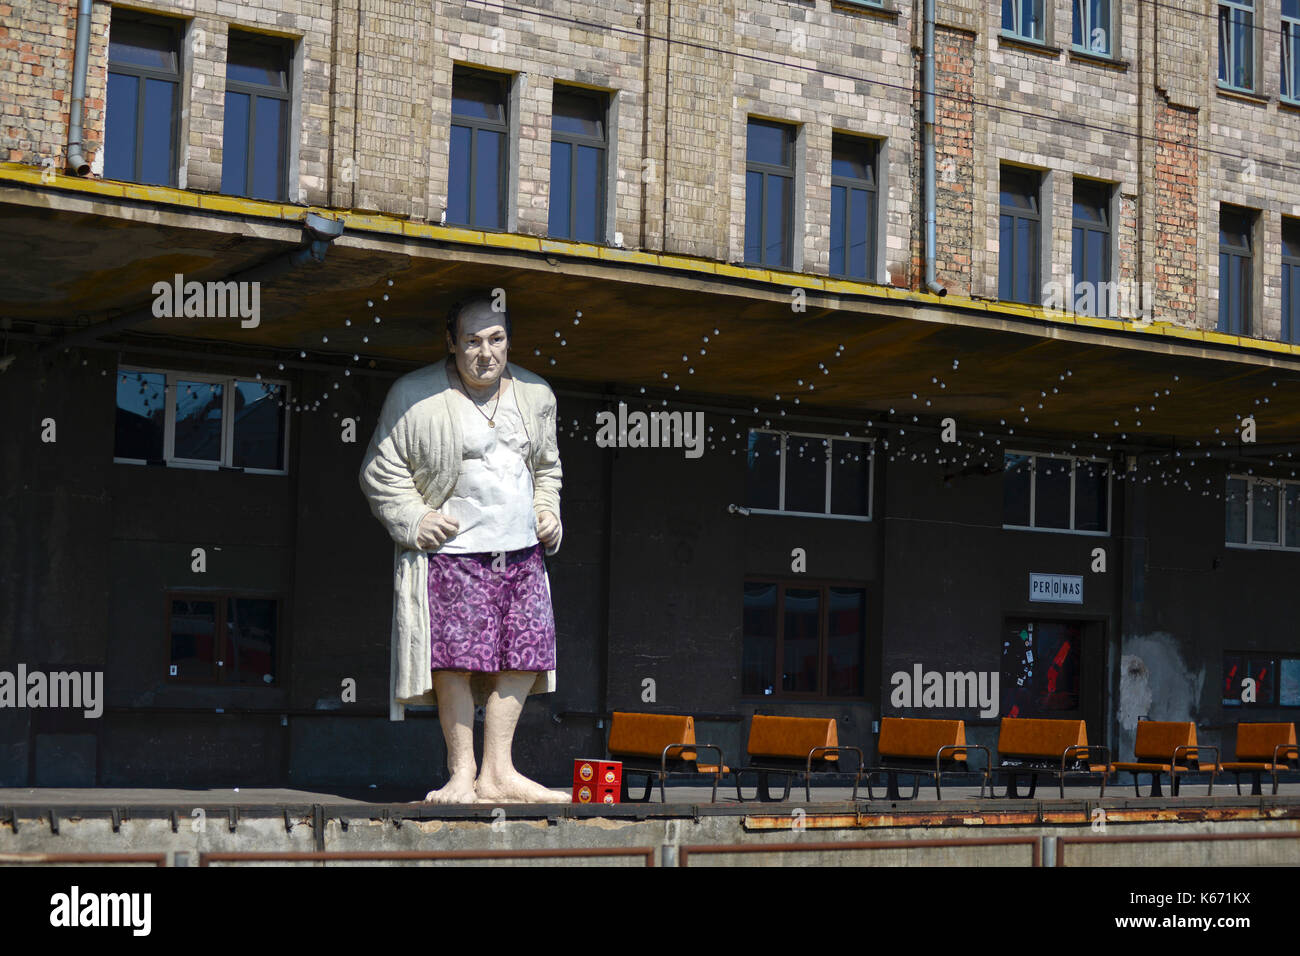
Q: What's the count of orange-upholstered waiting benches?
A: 6